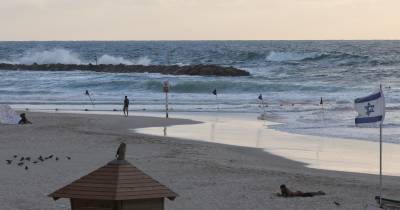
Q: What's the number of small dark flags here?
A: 4